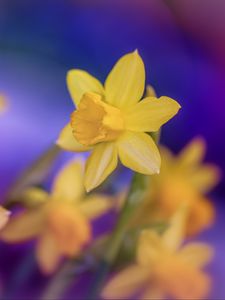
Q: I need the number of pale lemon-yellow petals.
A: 6